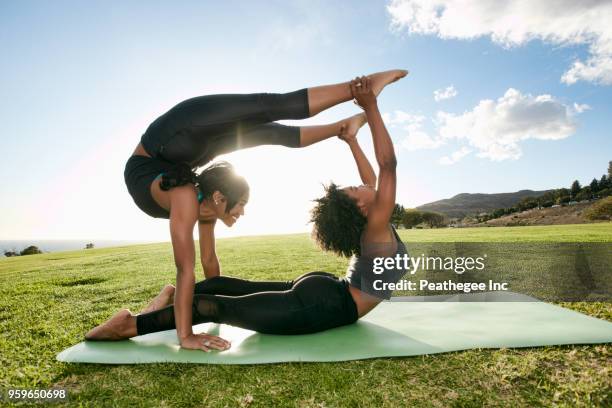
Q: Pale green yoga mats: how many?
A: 1